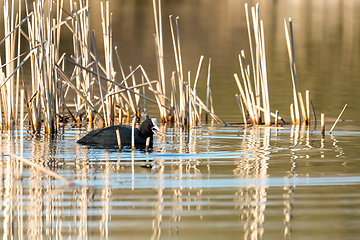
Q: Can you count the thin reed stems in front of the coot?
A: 3